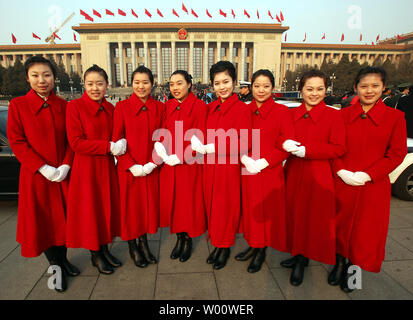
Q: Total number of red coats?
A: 8